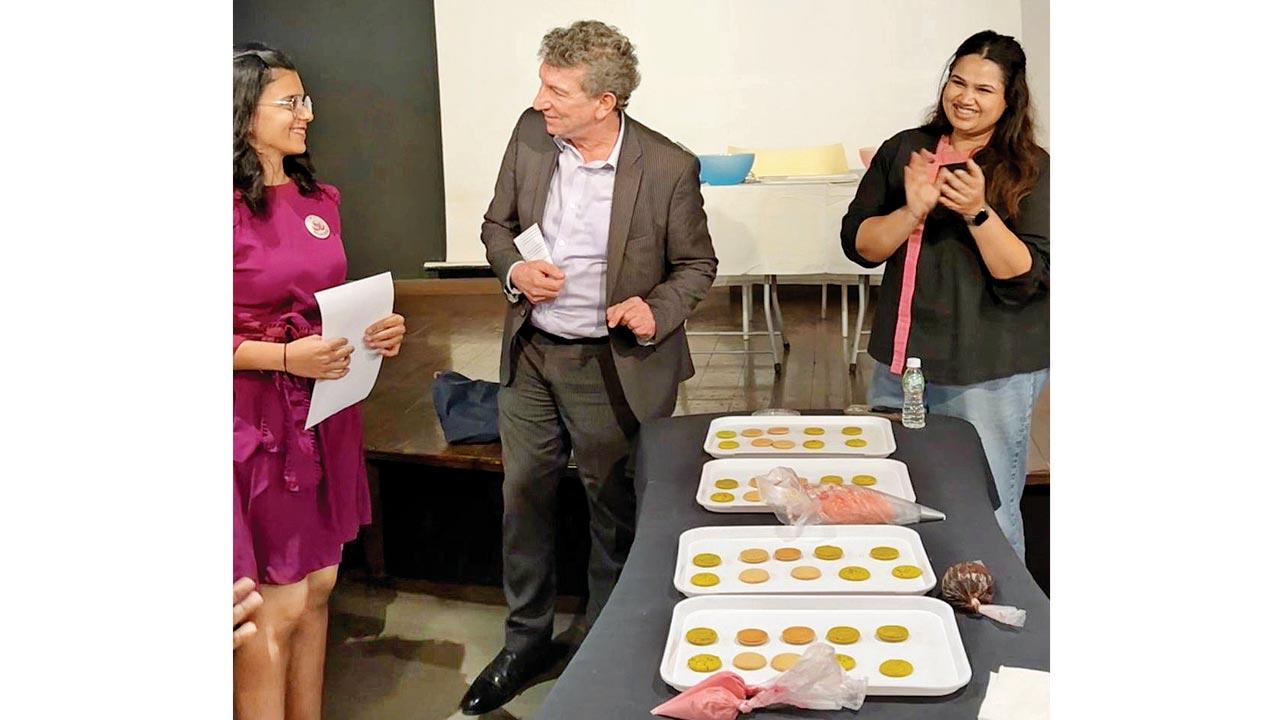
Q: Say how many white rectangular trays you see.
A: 4